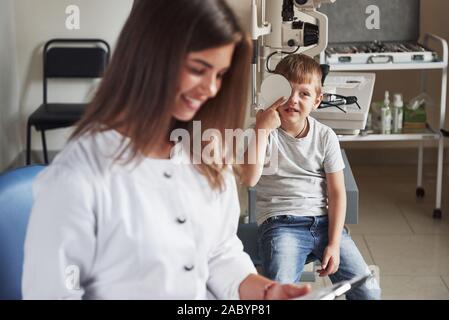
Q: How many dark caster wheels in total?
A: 2